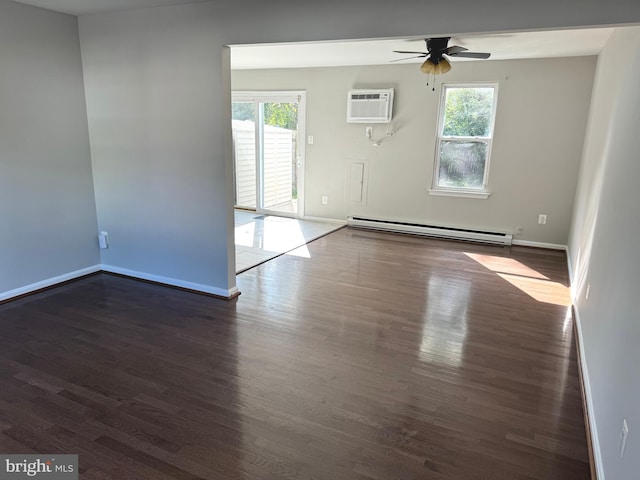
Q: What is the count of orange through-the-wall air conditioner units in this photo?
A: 0